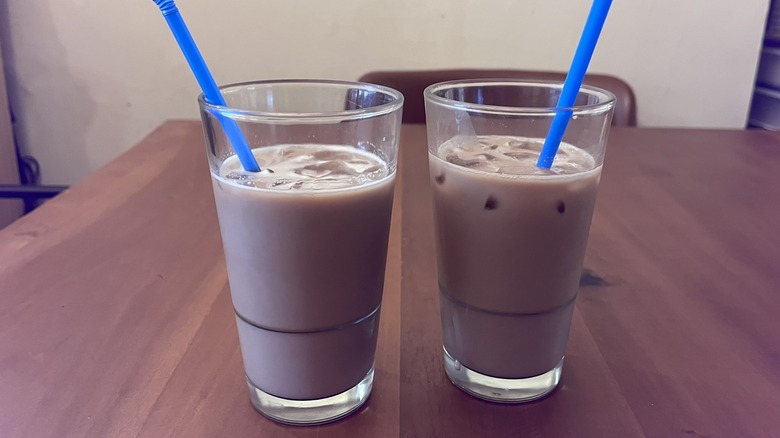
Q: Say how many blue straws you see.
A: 2